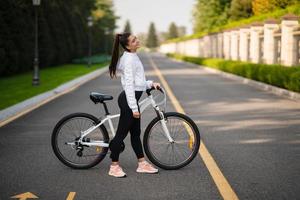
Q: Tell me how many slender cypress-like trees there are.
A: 3